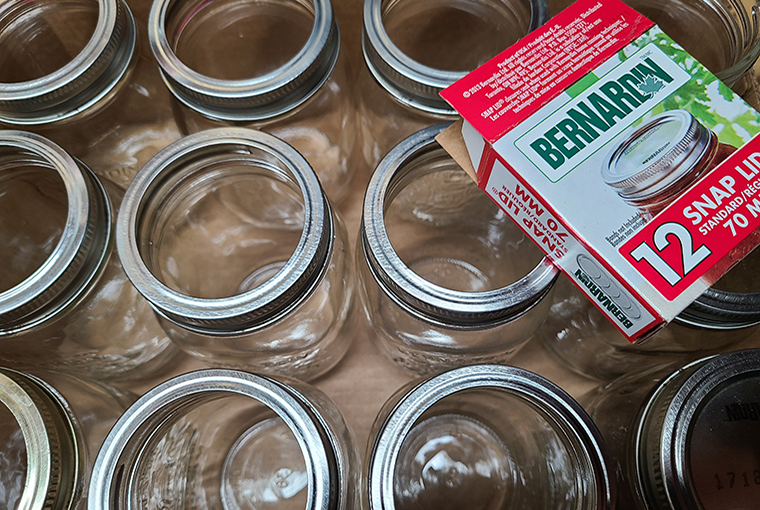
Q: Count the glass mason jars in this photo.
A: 12